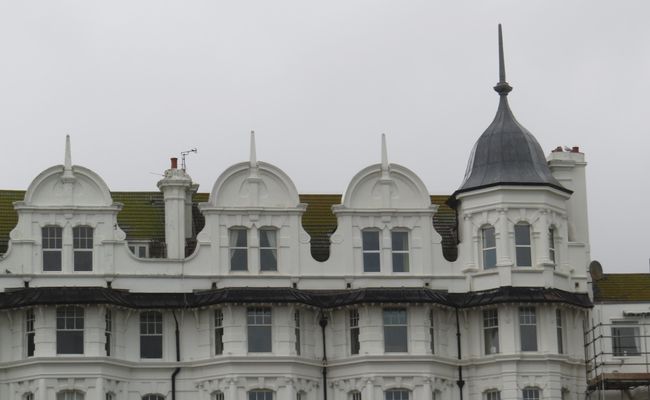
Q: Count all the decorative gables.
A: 3